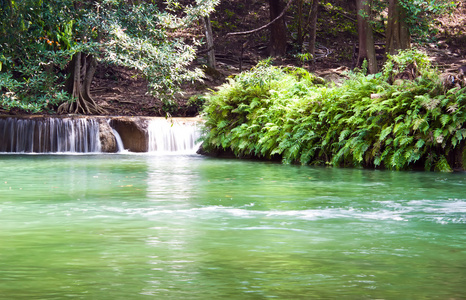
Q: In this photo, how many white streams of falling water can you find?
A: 3